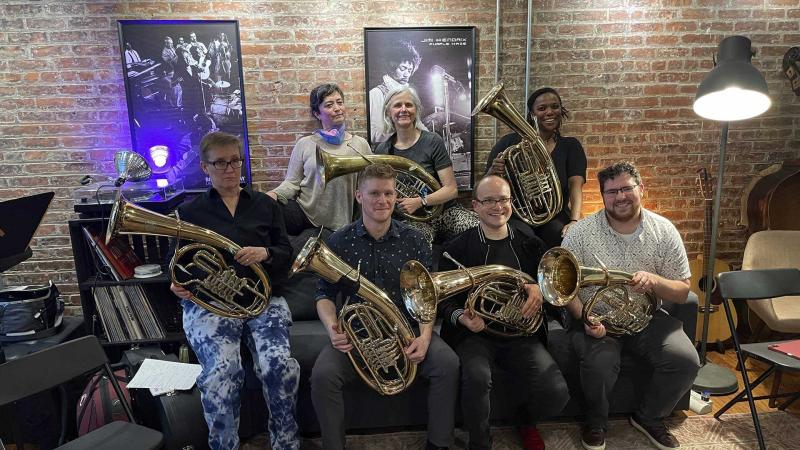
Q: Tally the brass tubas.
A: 6